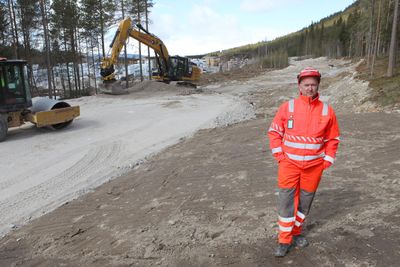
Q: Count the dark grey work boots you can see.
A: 2